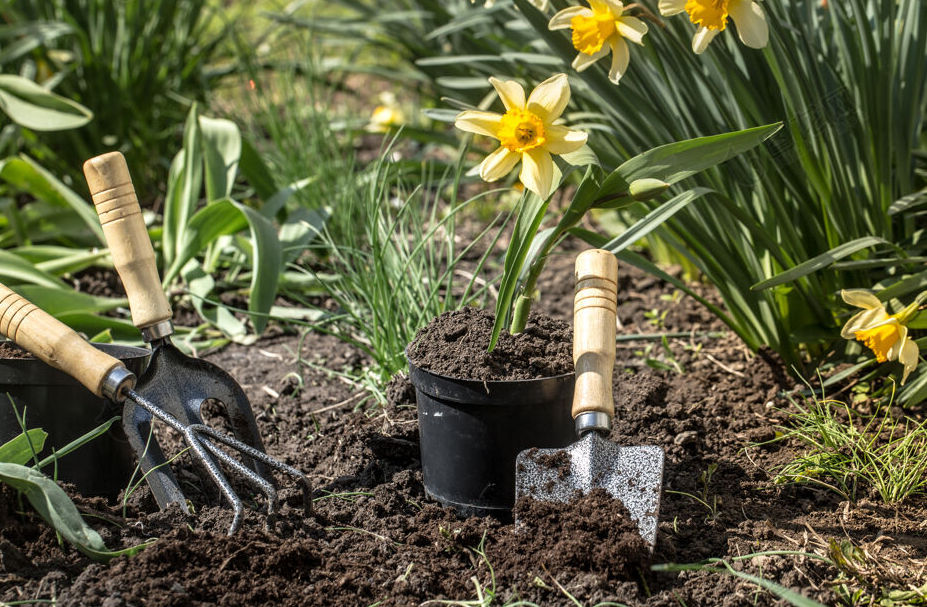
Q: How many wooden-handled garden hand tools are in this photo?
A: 3